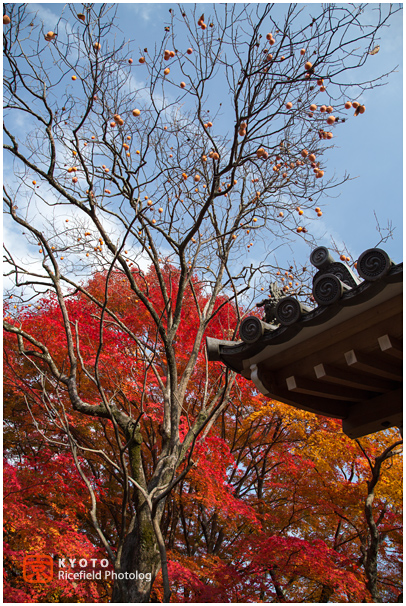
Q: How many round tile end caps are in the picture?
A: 5